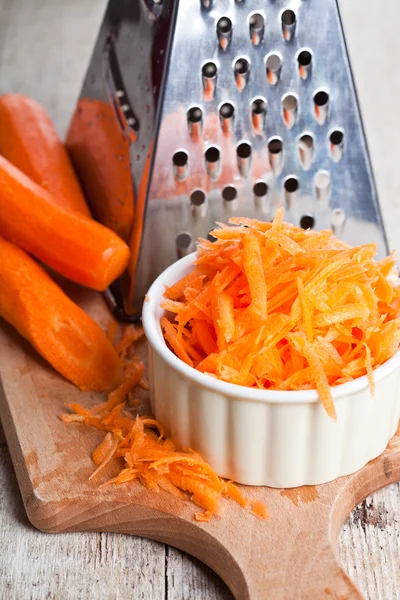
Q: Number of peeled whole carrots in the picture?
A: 3